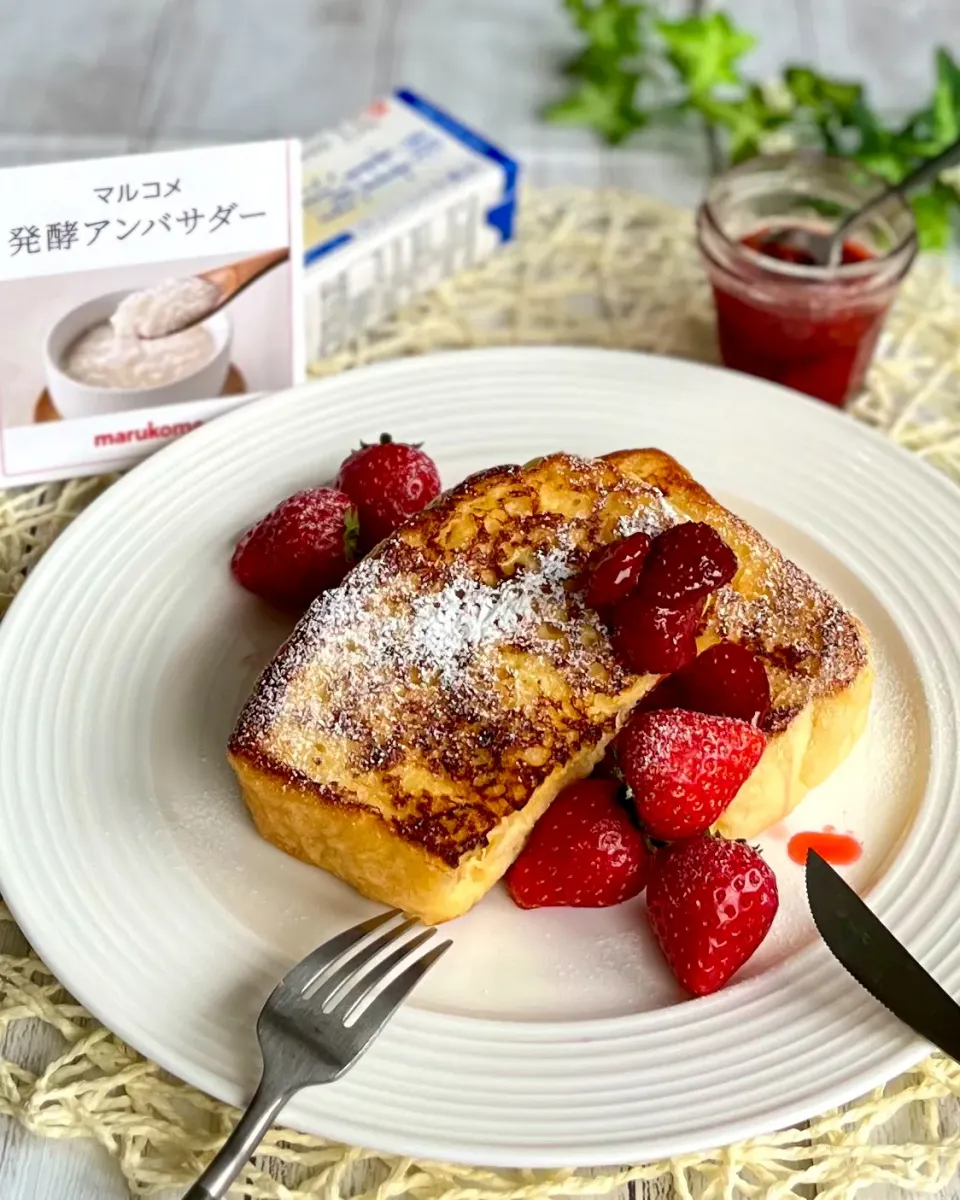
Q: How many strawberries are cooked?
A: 4